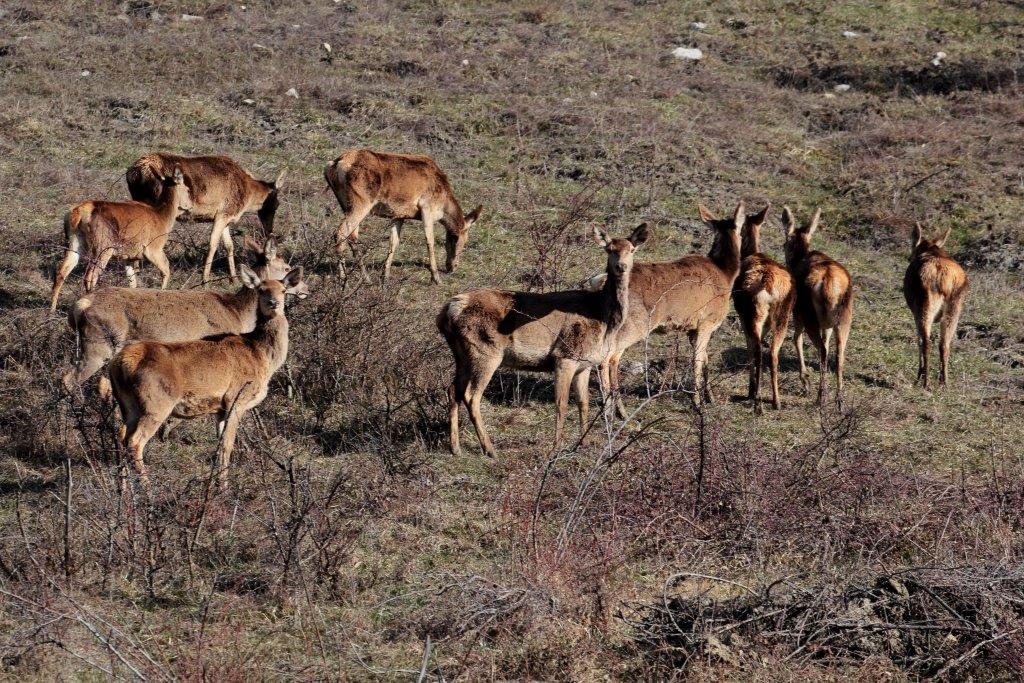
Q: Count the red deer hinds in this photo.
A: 10